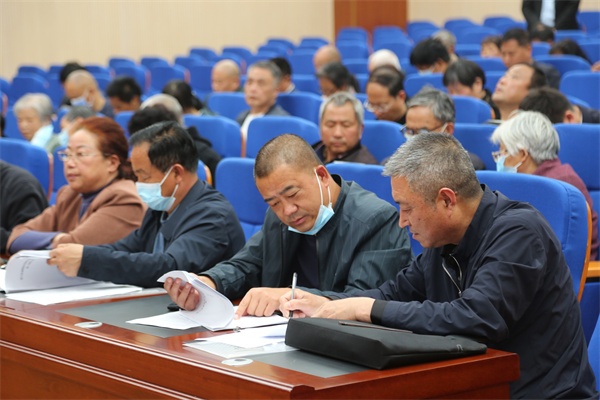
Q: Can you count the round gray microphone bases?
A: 2